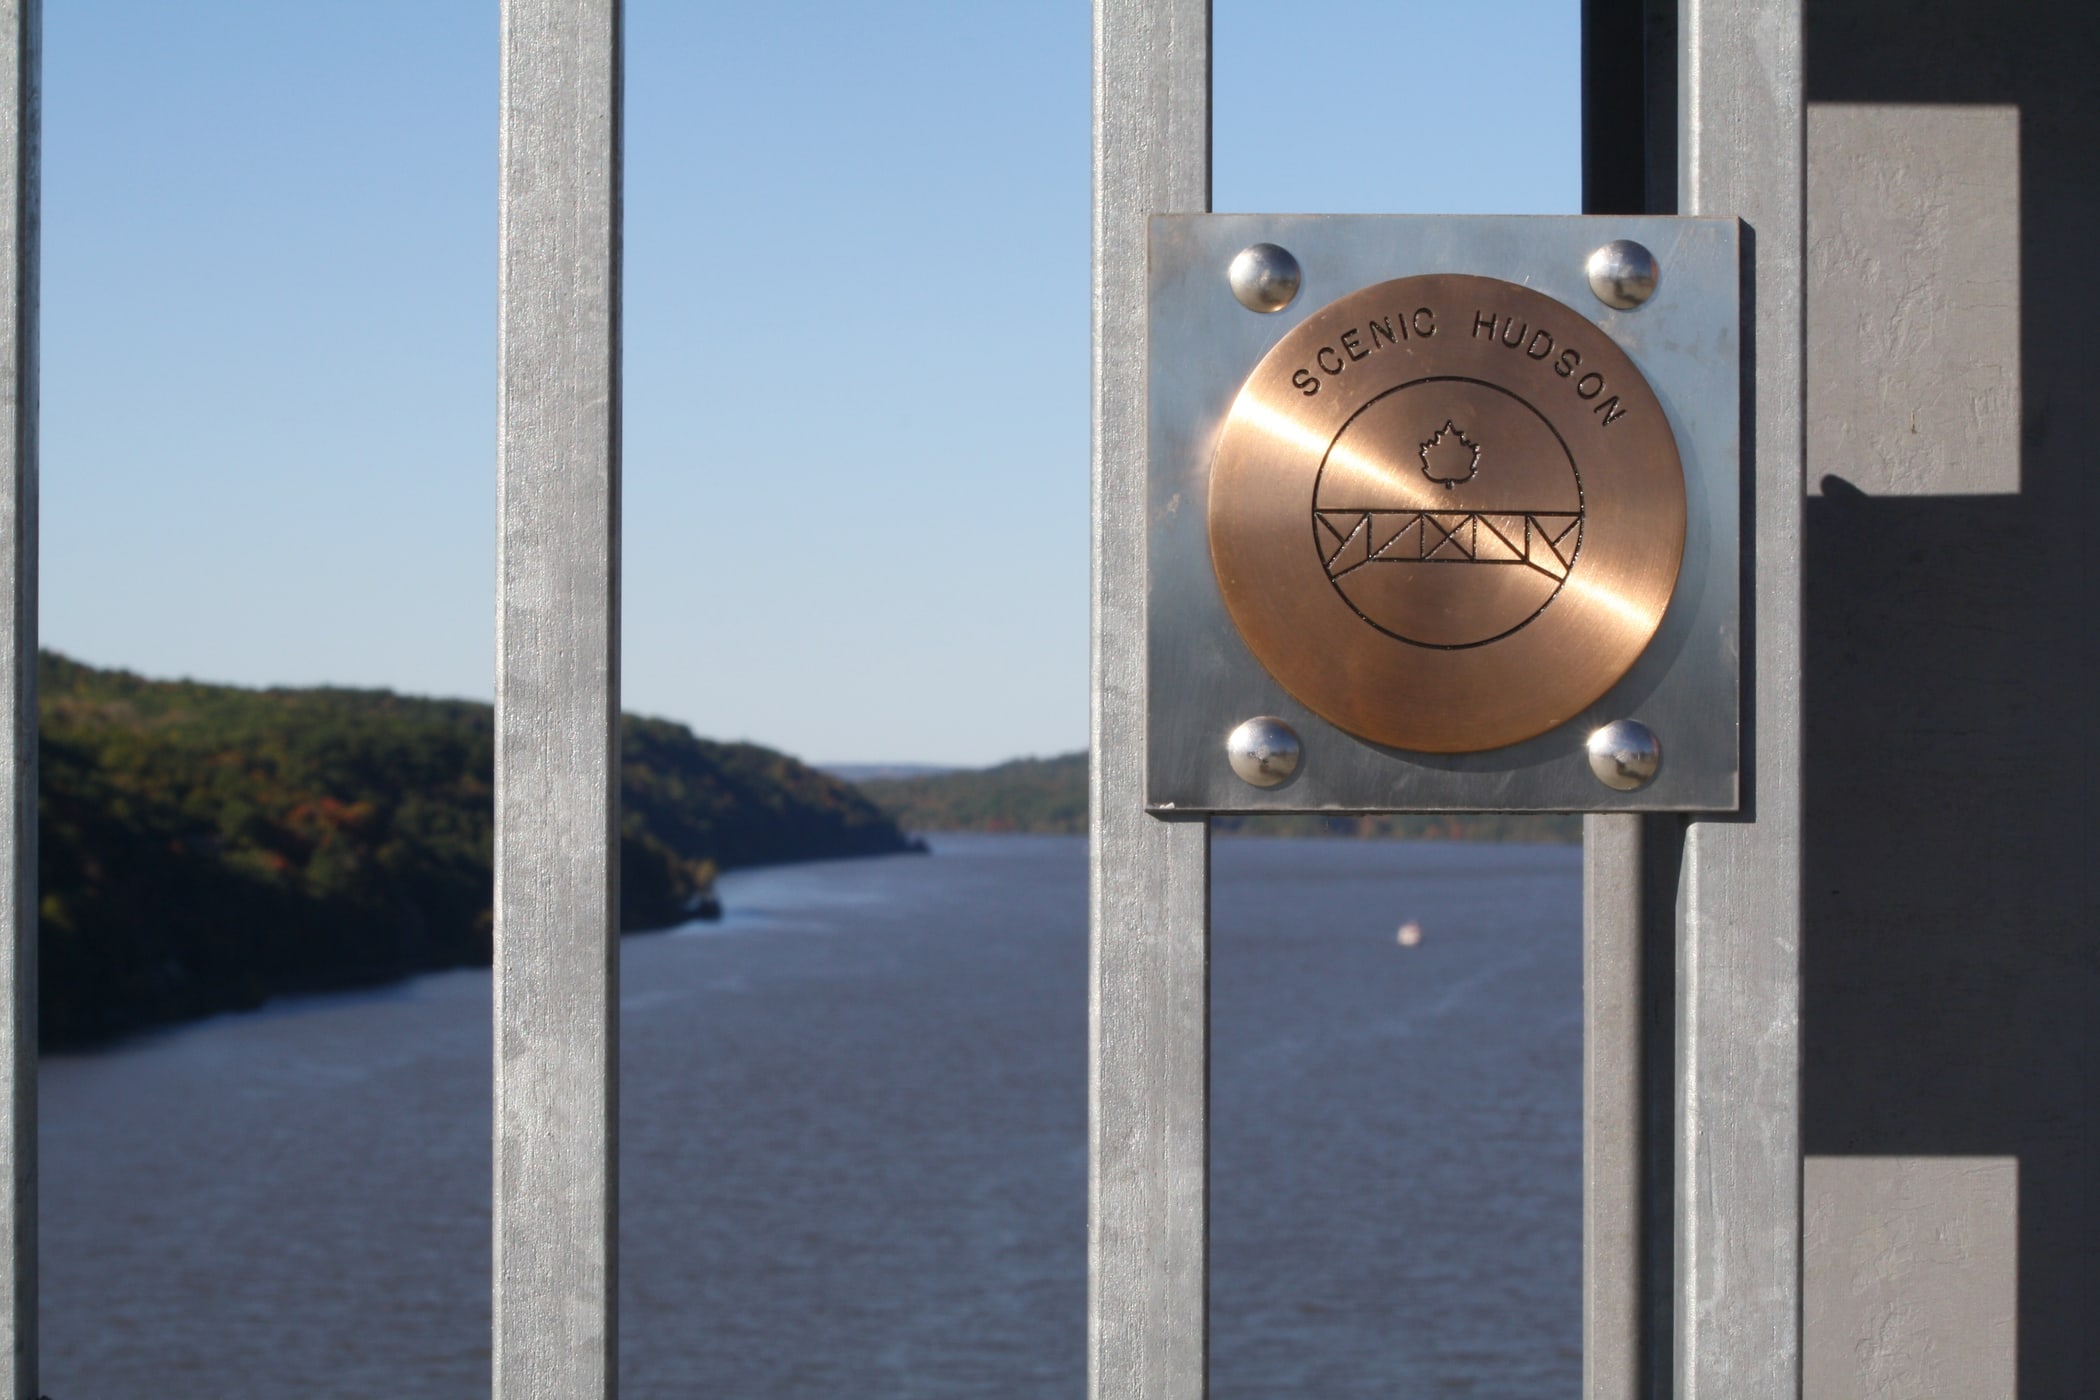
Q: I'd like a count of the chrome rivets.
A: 4